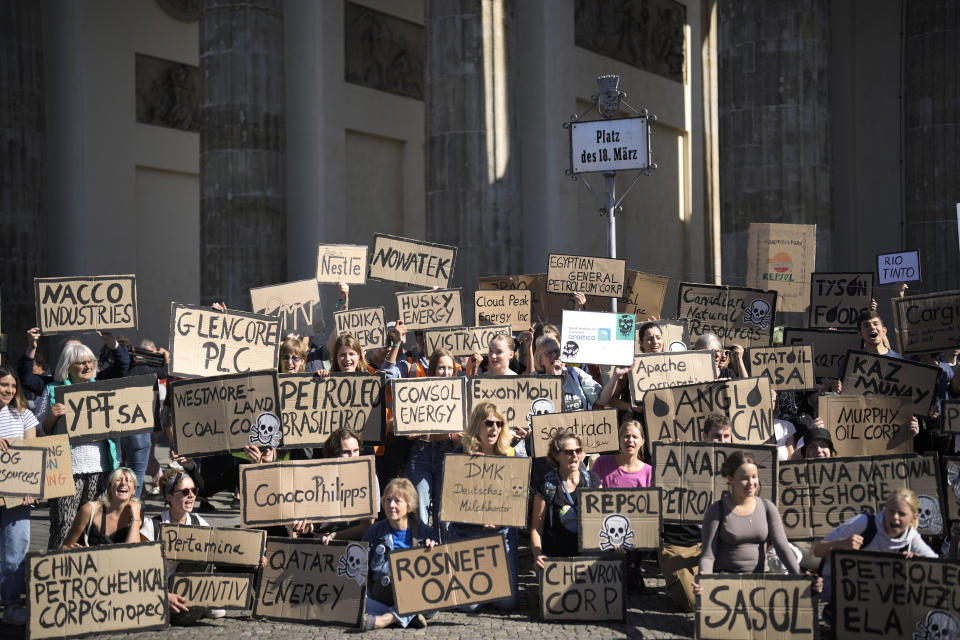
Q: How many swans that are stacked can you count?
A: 0